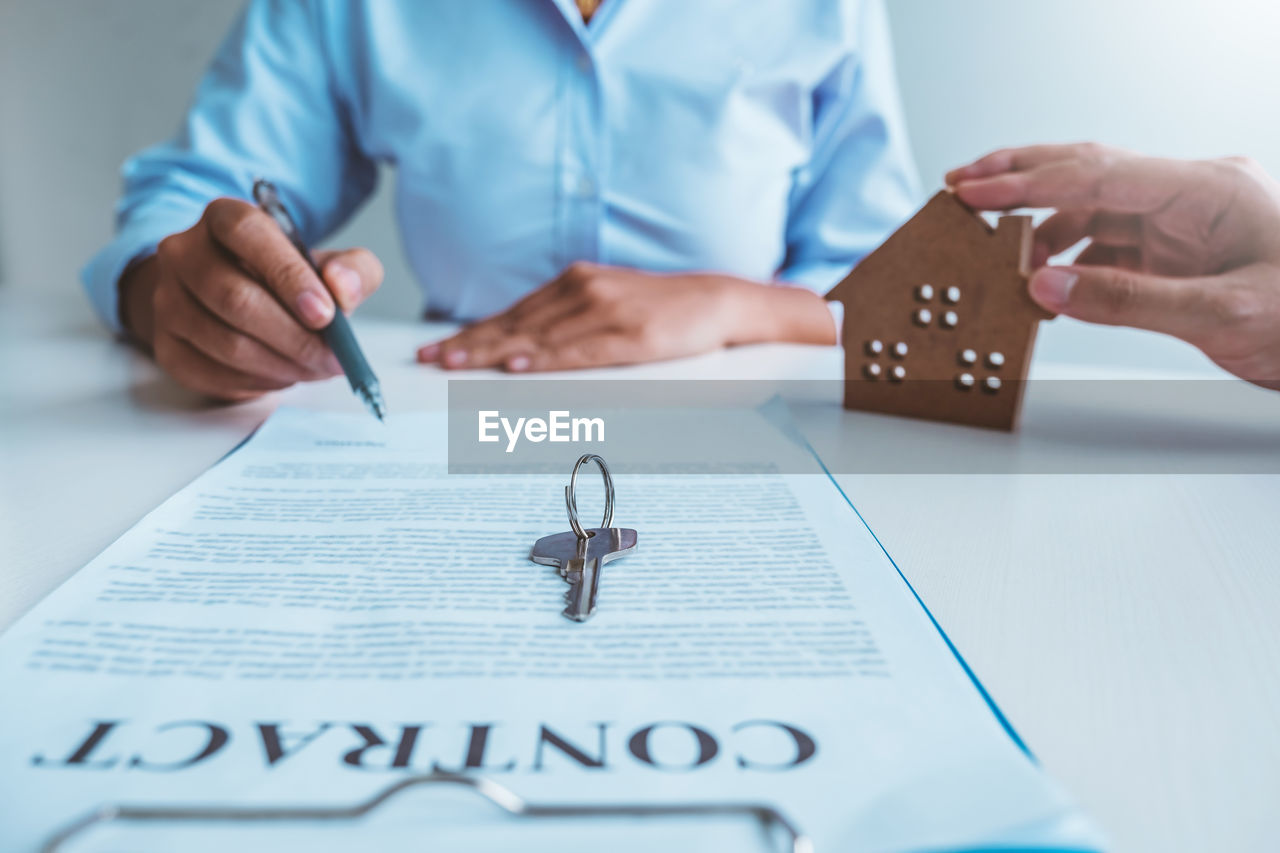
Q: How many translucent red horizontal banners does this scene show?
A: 0